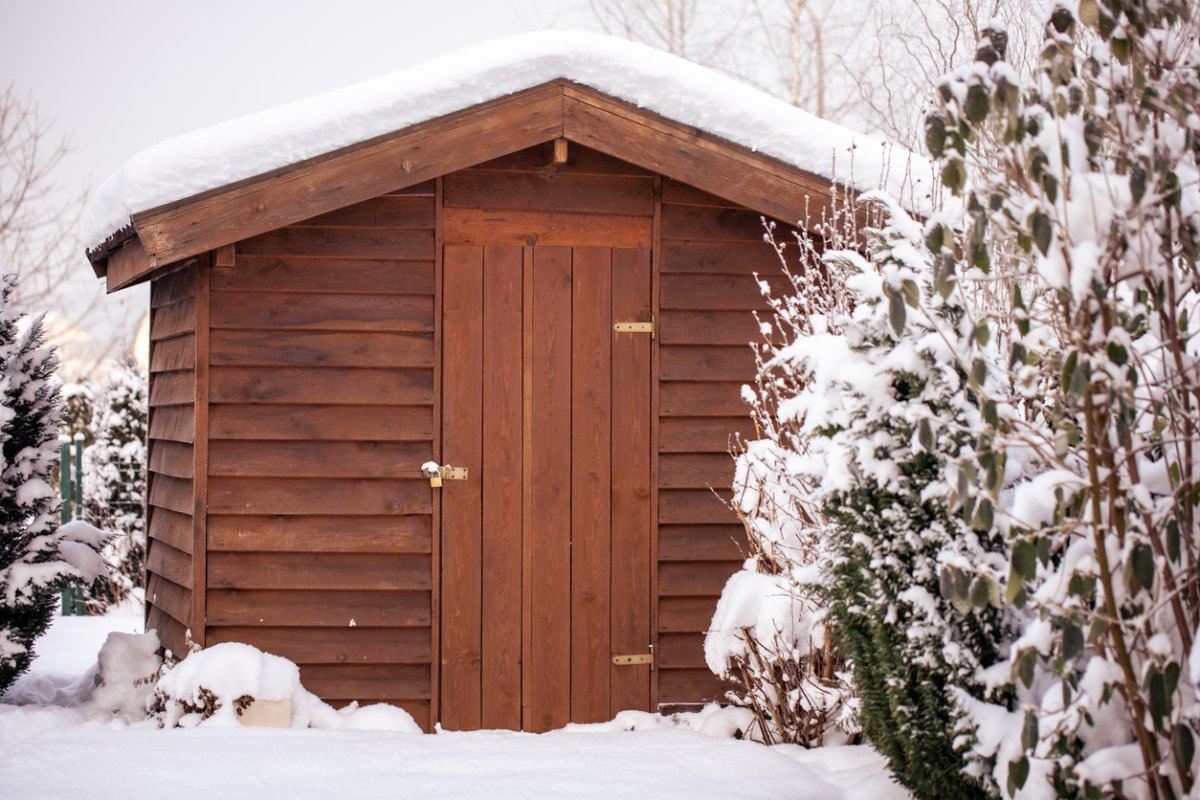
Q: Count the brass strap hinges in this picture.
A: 2